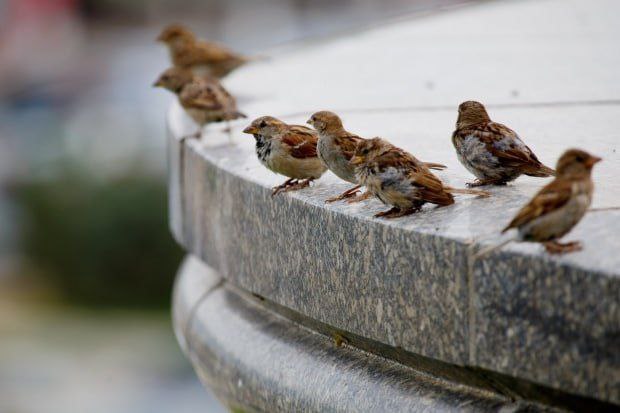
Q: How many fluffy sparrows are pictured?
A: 7